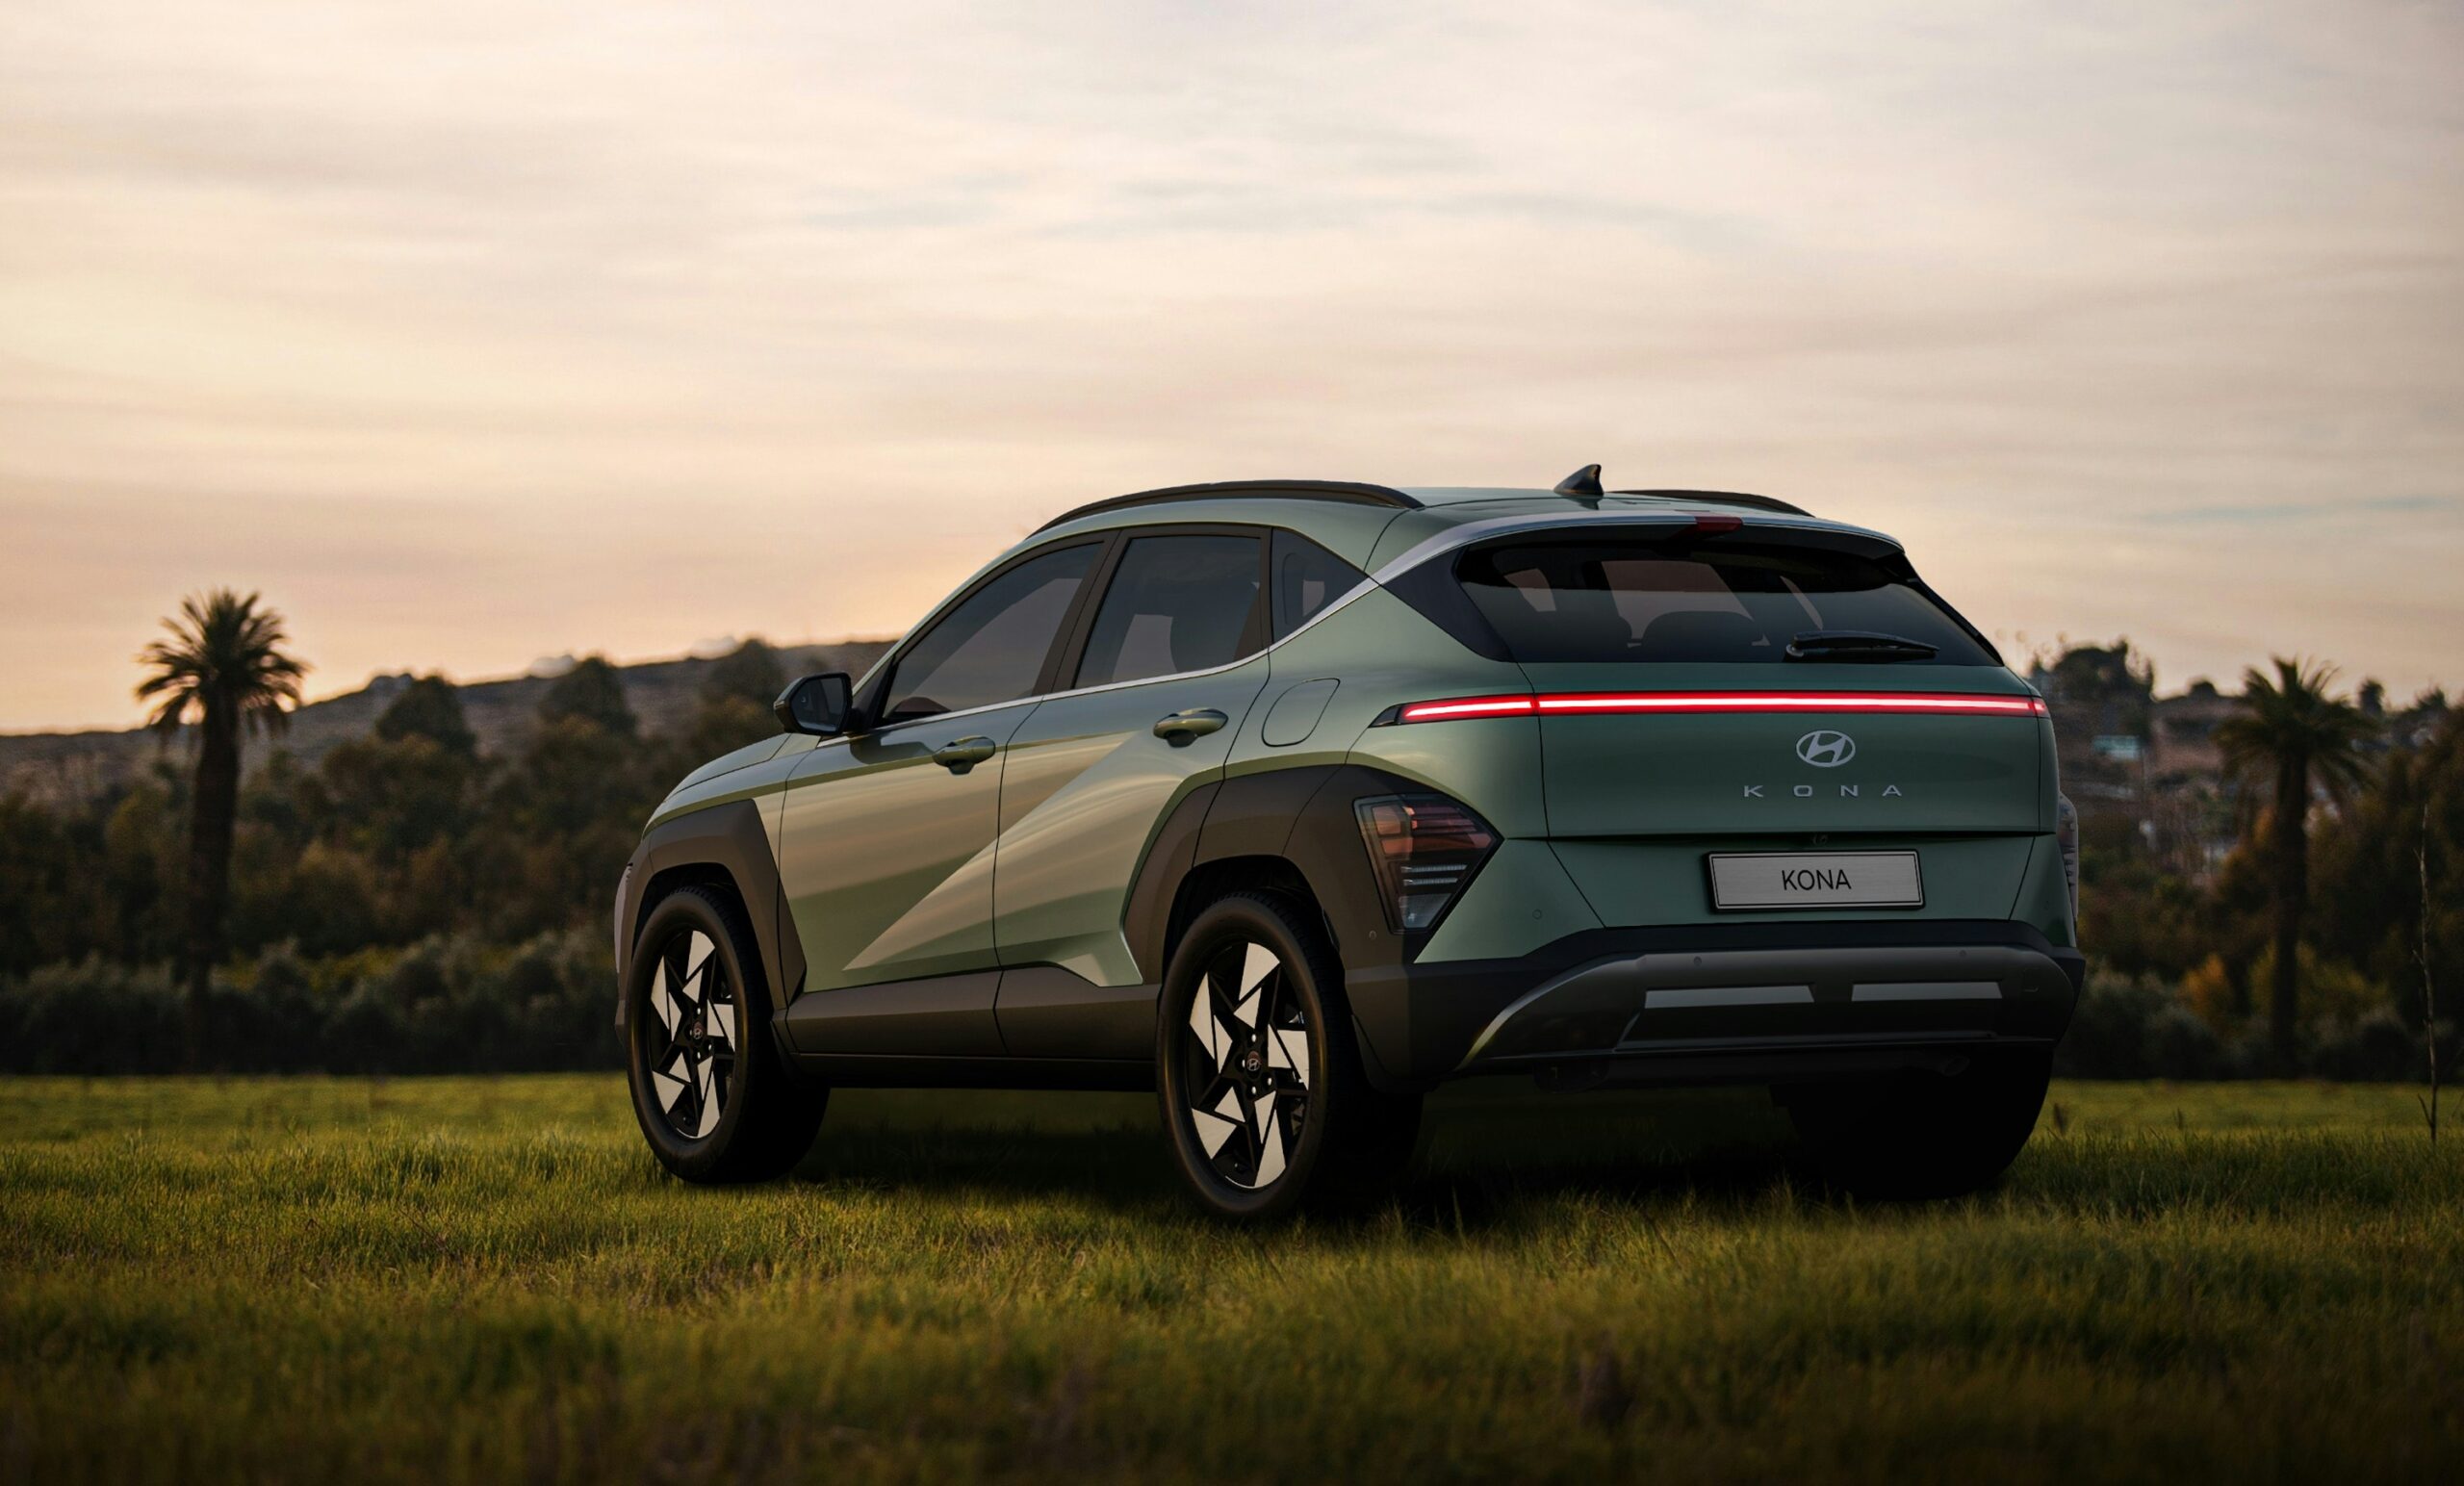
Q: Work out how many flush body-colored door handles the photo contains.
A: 2